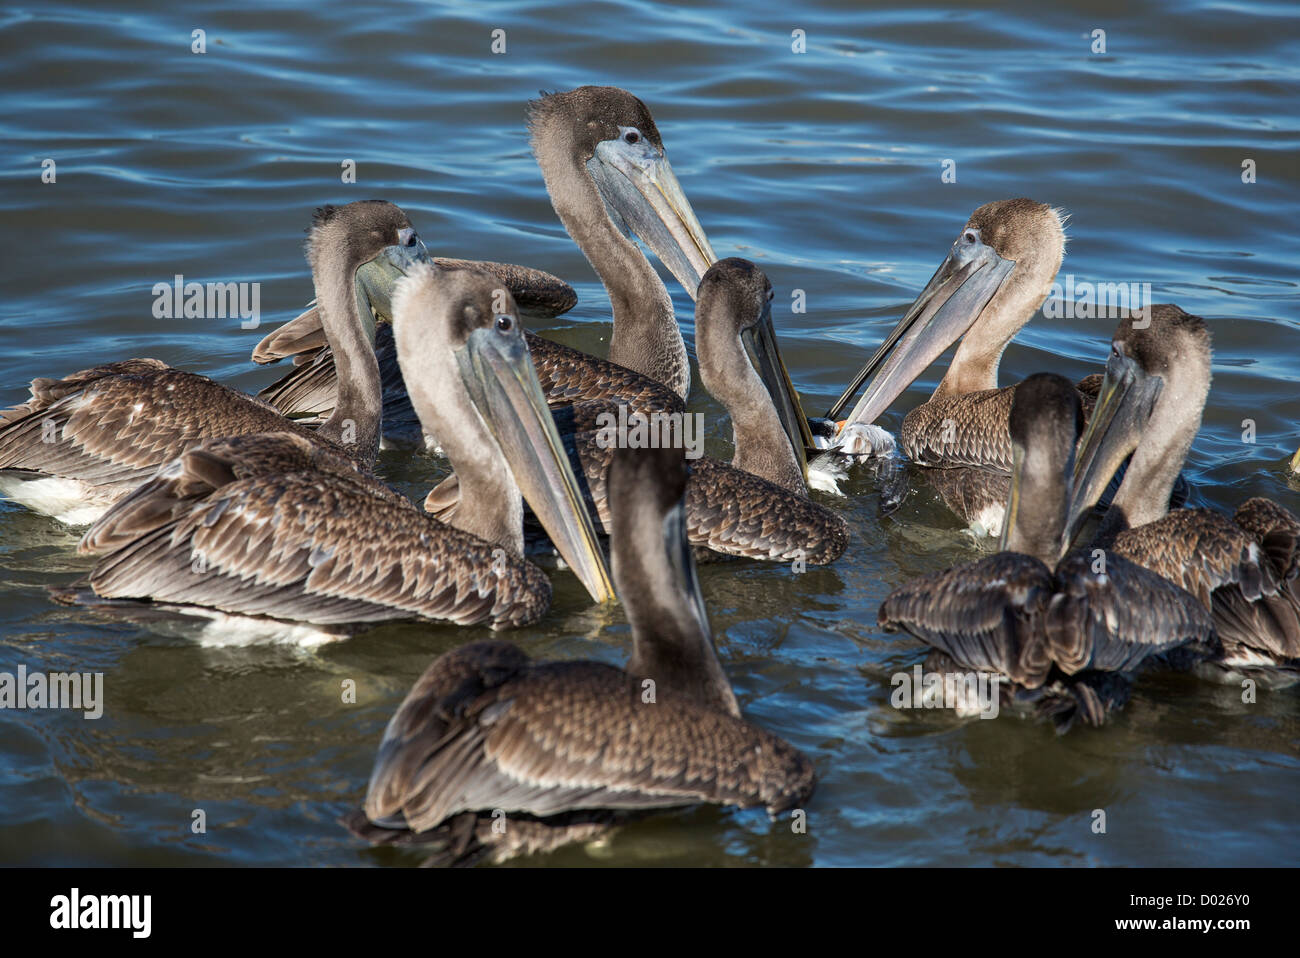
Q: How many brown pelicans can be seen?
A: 8